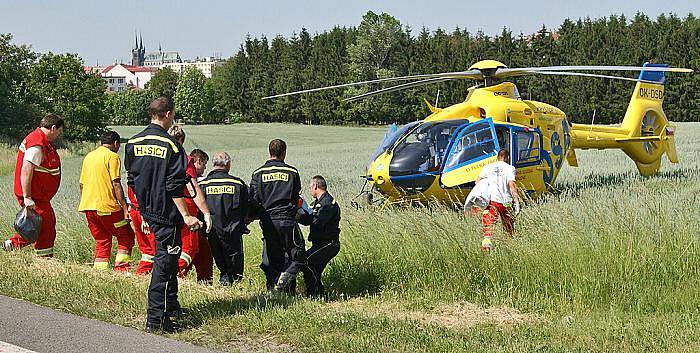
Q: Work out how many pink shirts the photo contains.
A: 0